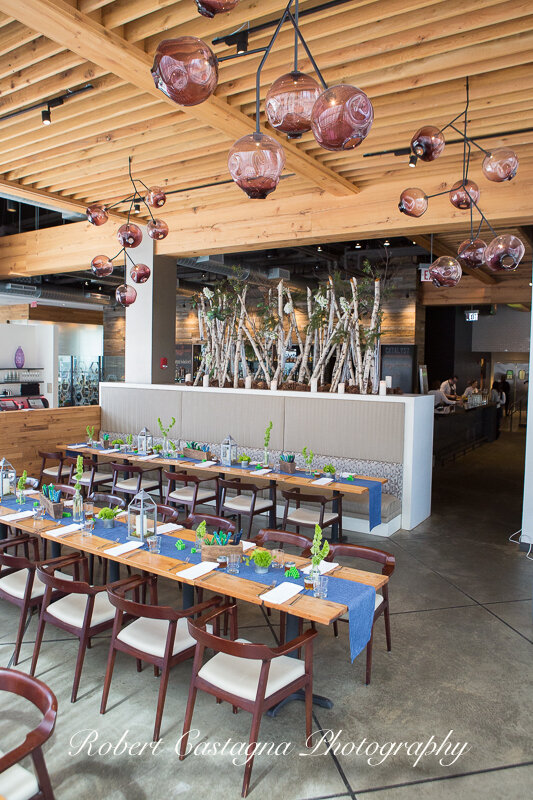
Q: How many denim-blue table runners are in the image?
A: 2